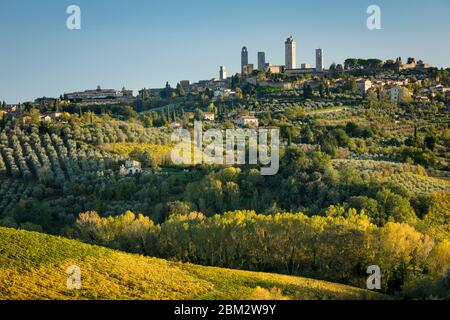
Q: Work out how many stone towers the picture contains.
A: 5